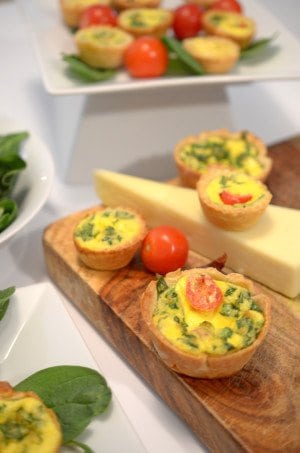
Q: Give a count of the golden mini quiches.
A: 12